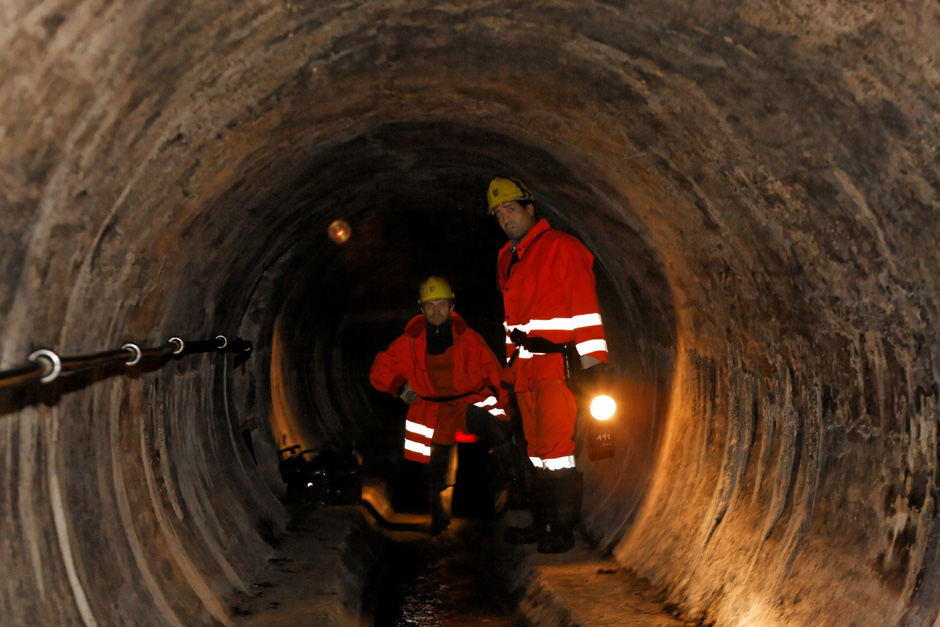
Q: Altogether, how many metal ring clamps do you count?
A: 4